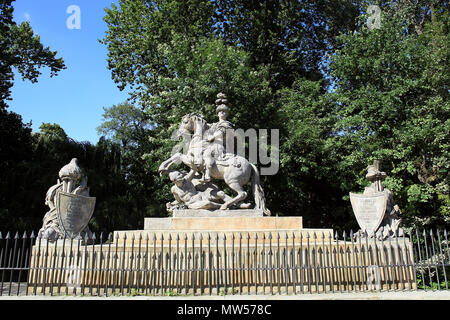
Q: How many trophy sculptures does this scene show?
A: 2